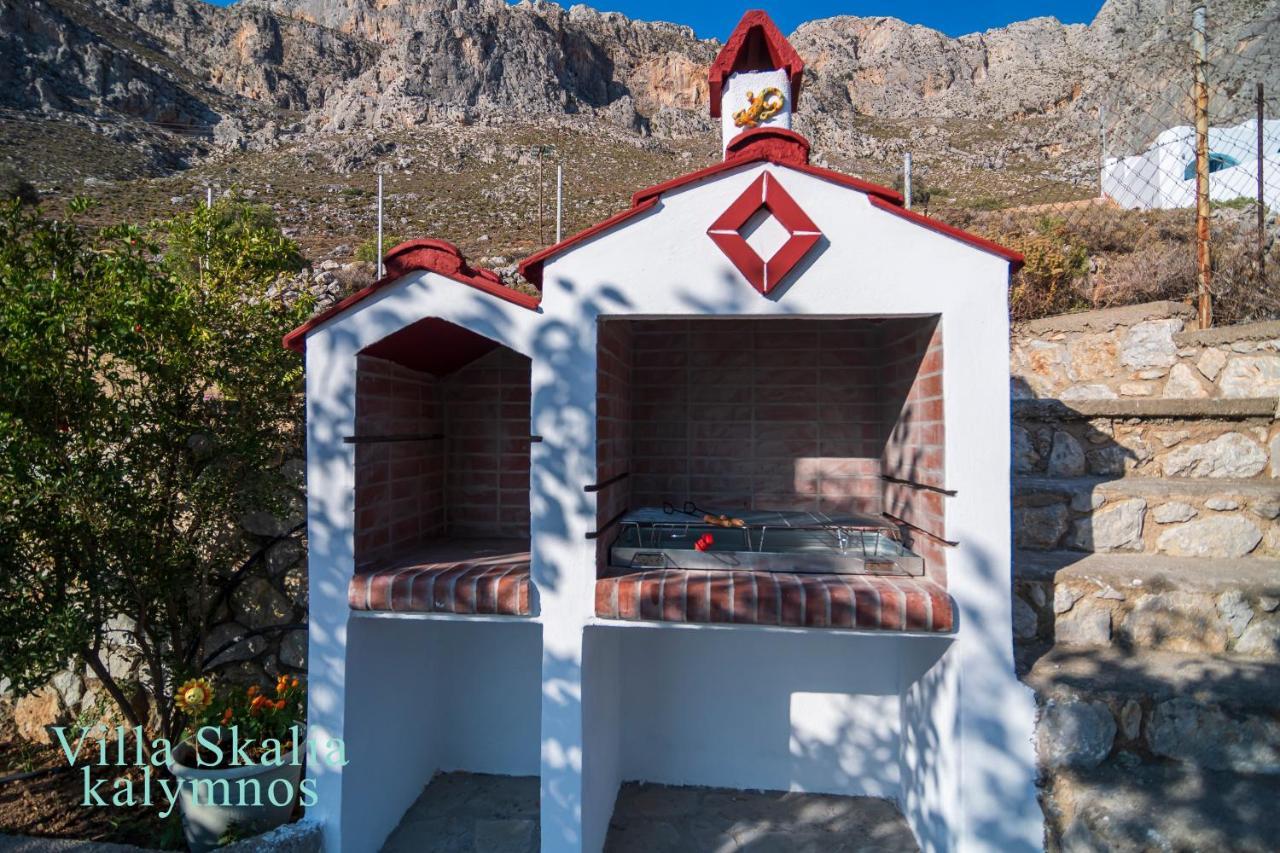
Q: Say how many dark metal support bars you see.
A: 6